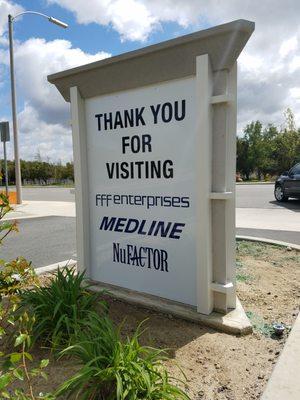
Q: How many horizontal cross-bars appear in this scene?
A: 3